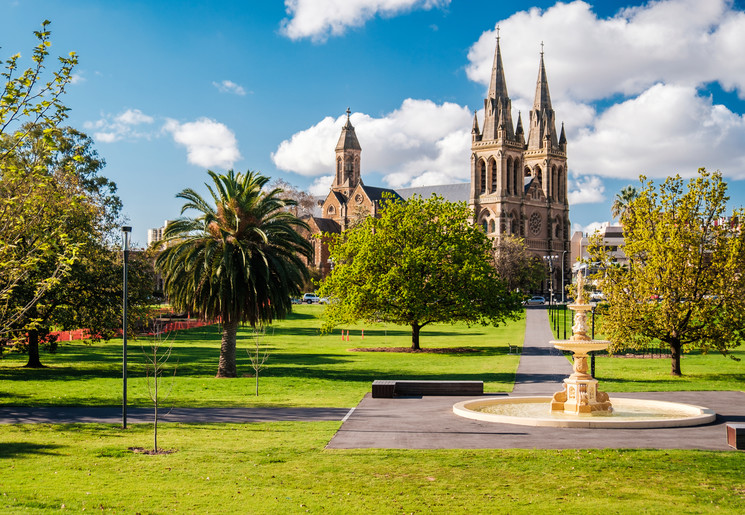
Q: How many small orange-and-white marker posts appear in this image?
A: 3